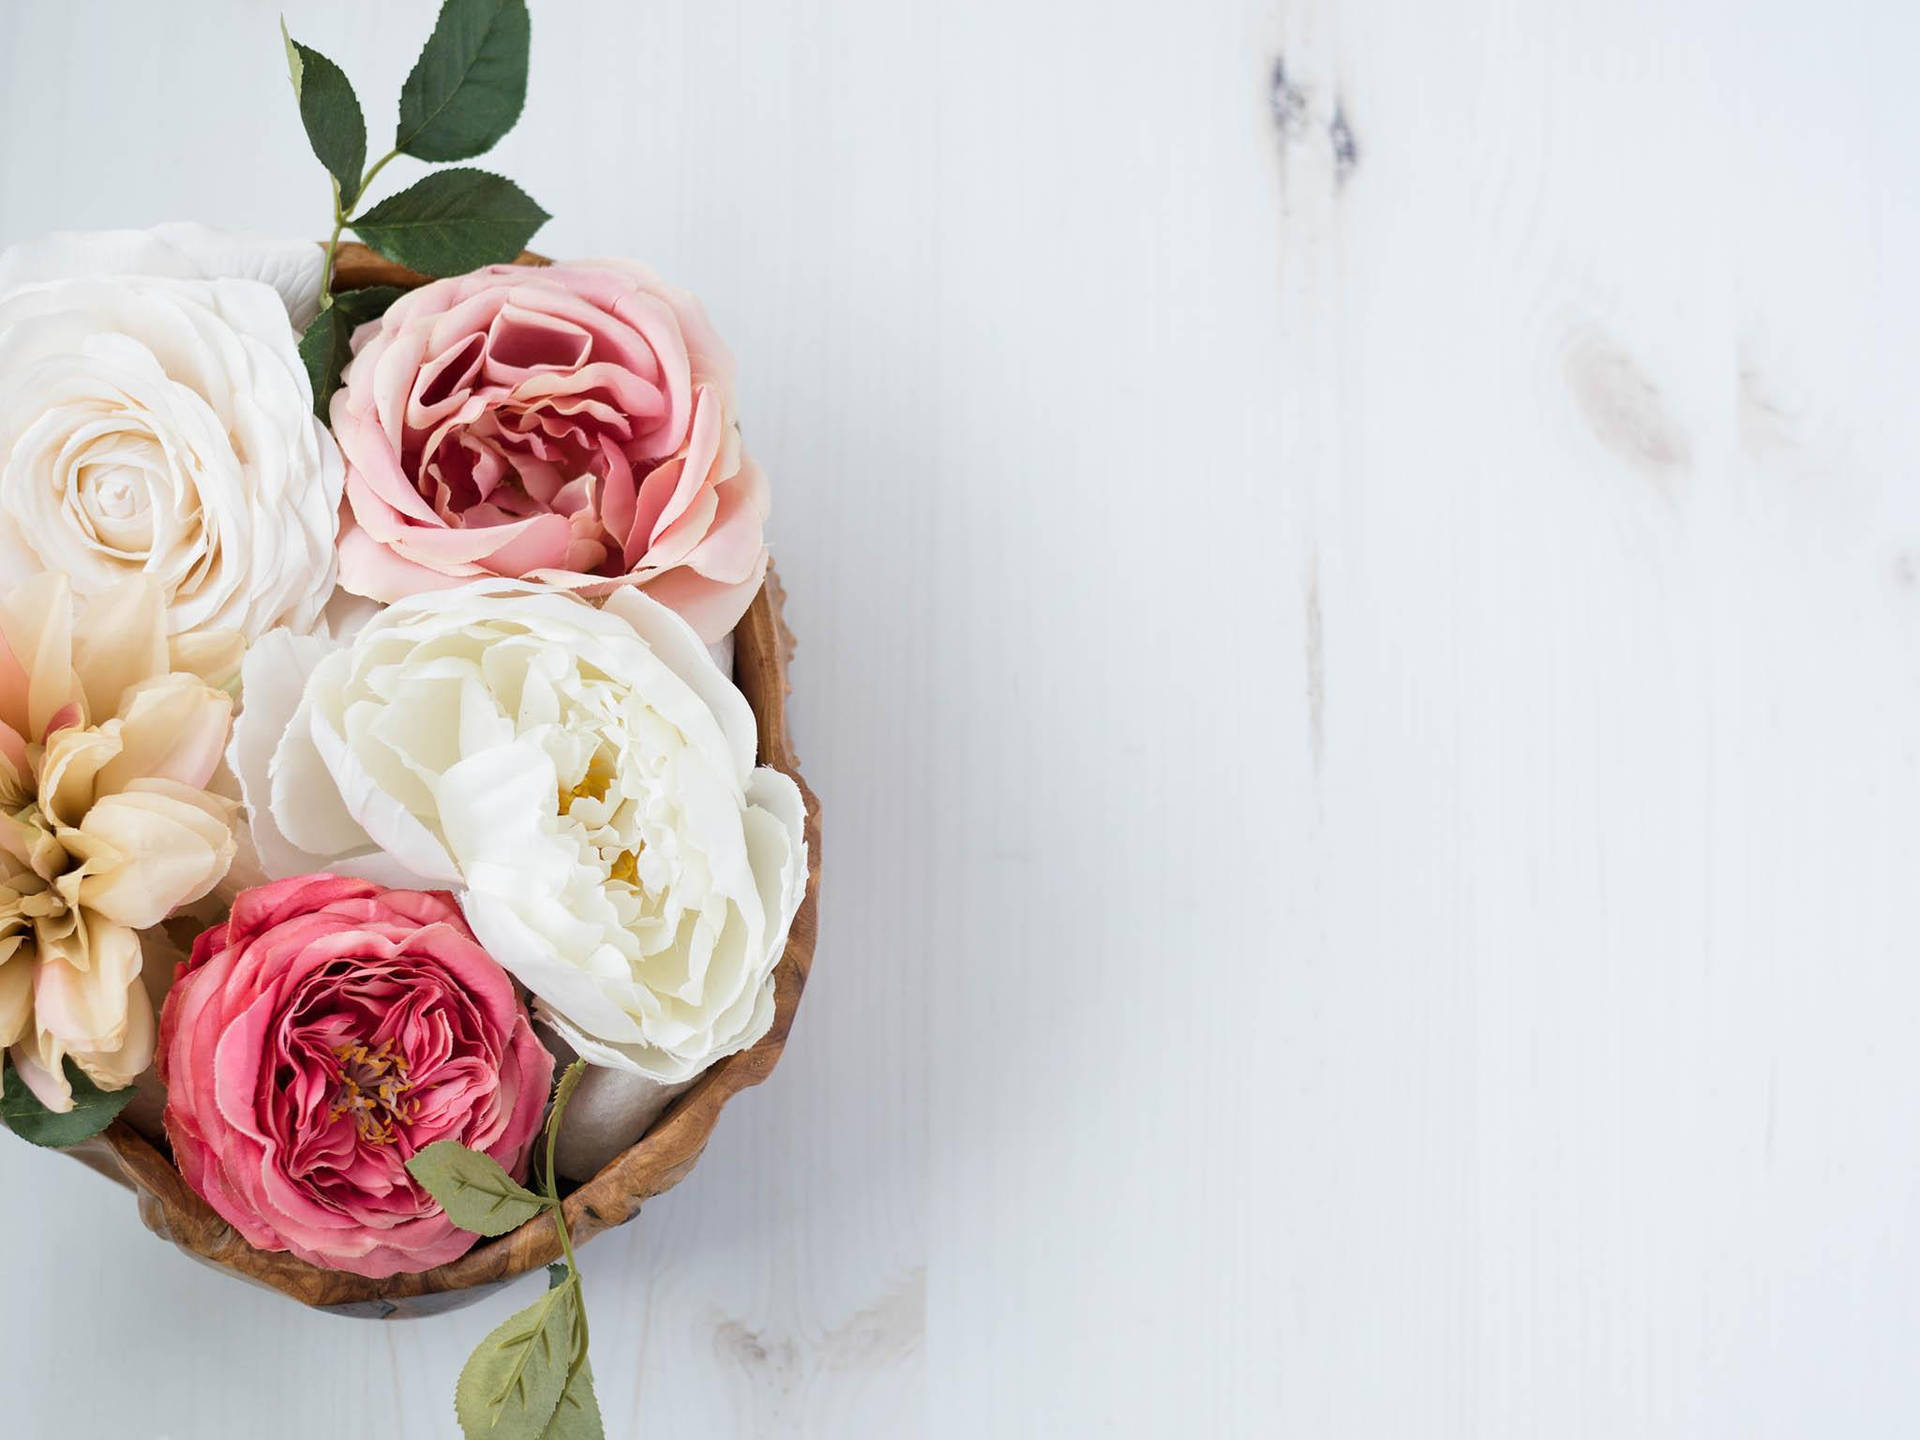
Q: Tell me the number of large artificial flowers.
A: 5